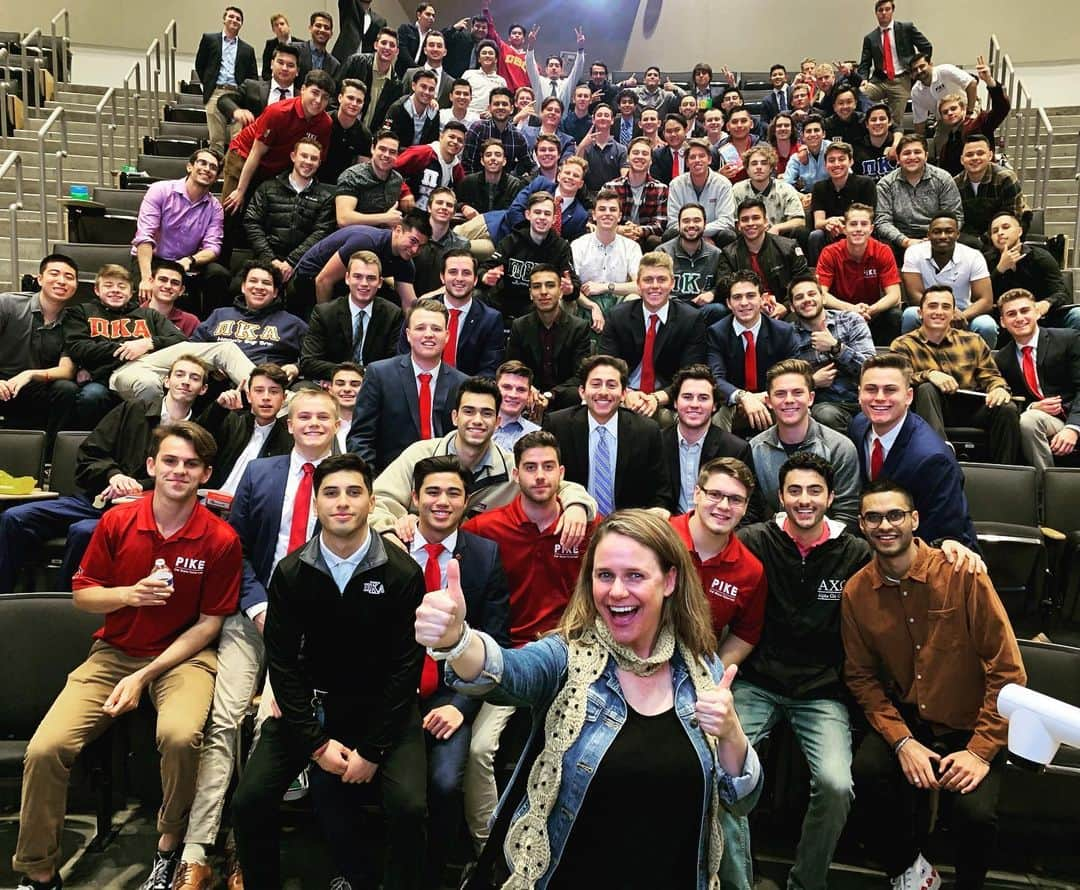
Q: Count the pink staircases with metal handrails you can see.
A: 0